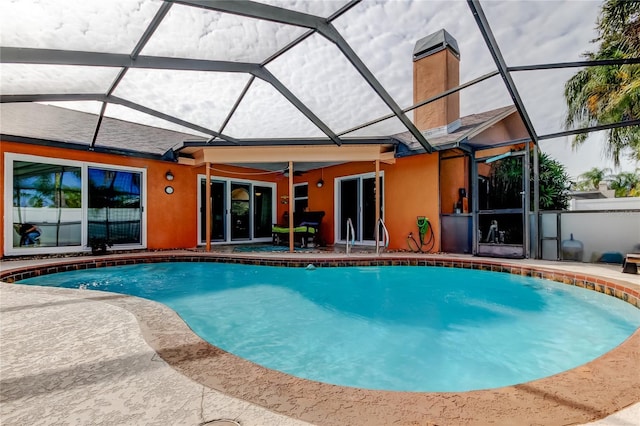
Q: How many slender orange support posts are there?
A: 3